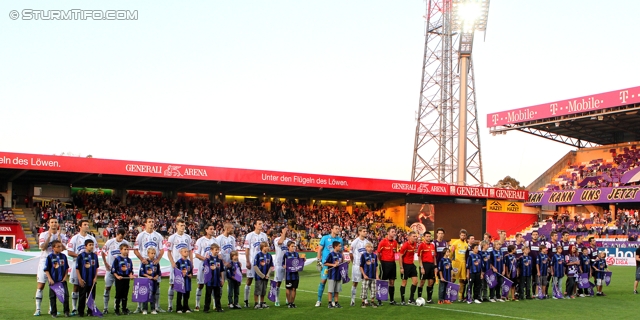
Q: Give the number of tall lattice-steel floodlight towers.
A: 1